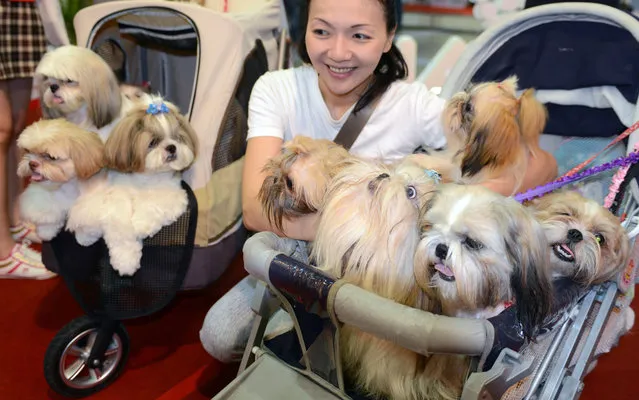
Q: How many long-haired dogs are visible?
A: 8